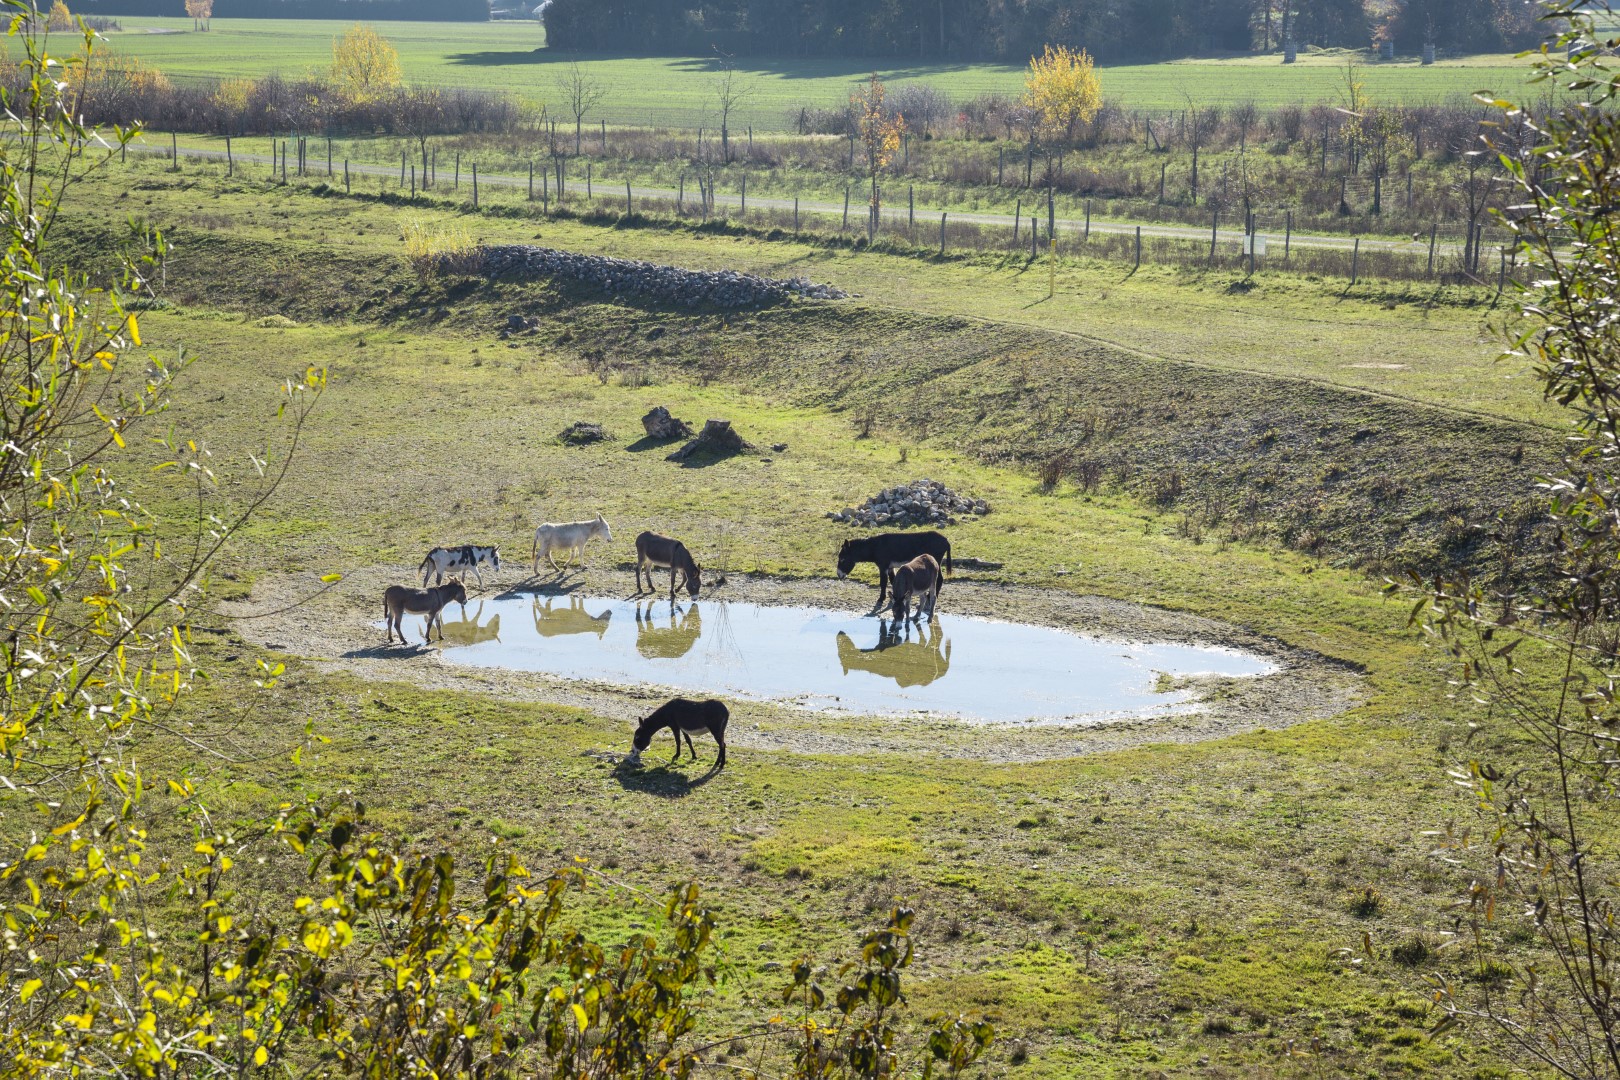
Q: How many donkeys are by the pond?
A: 7